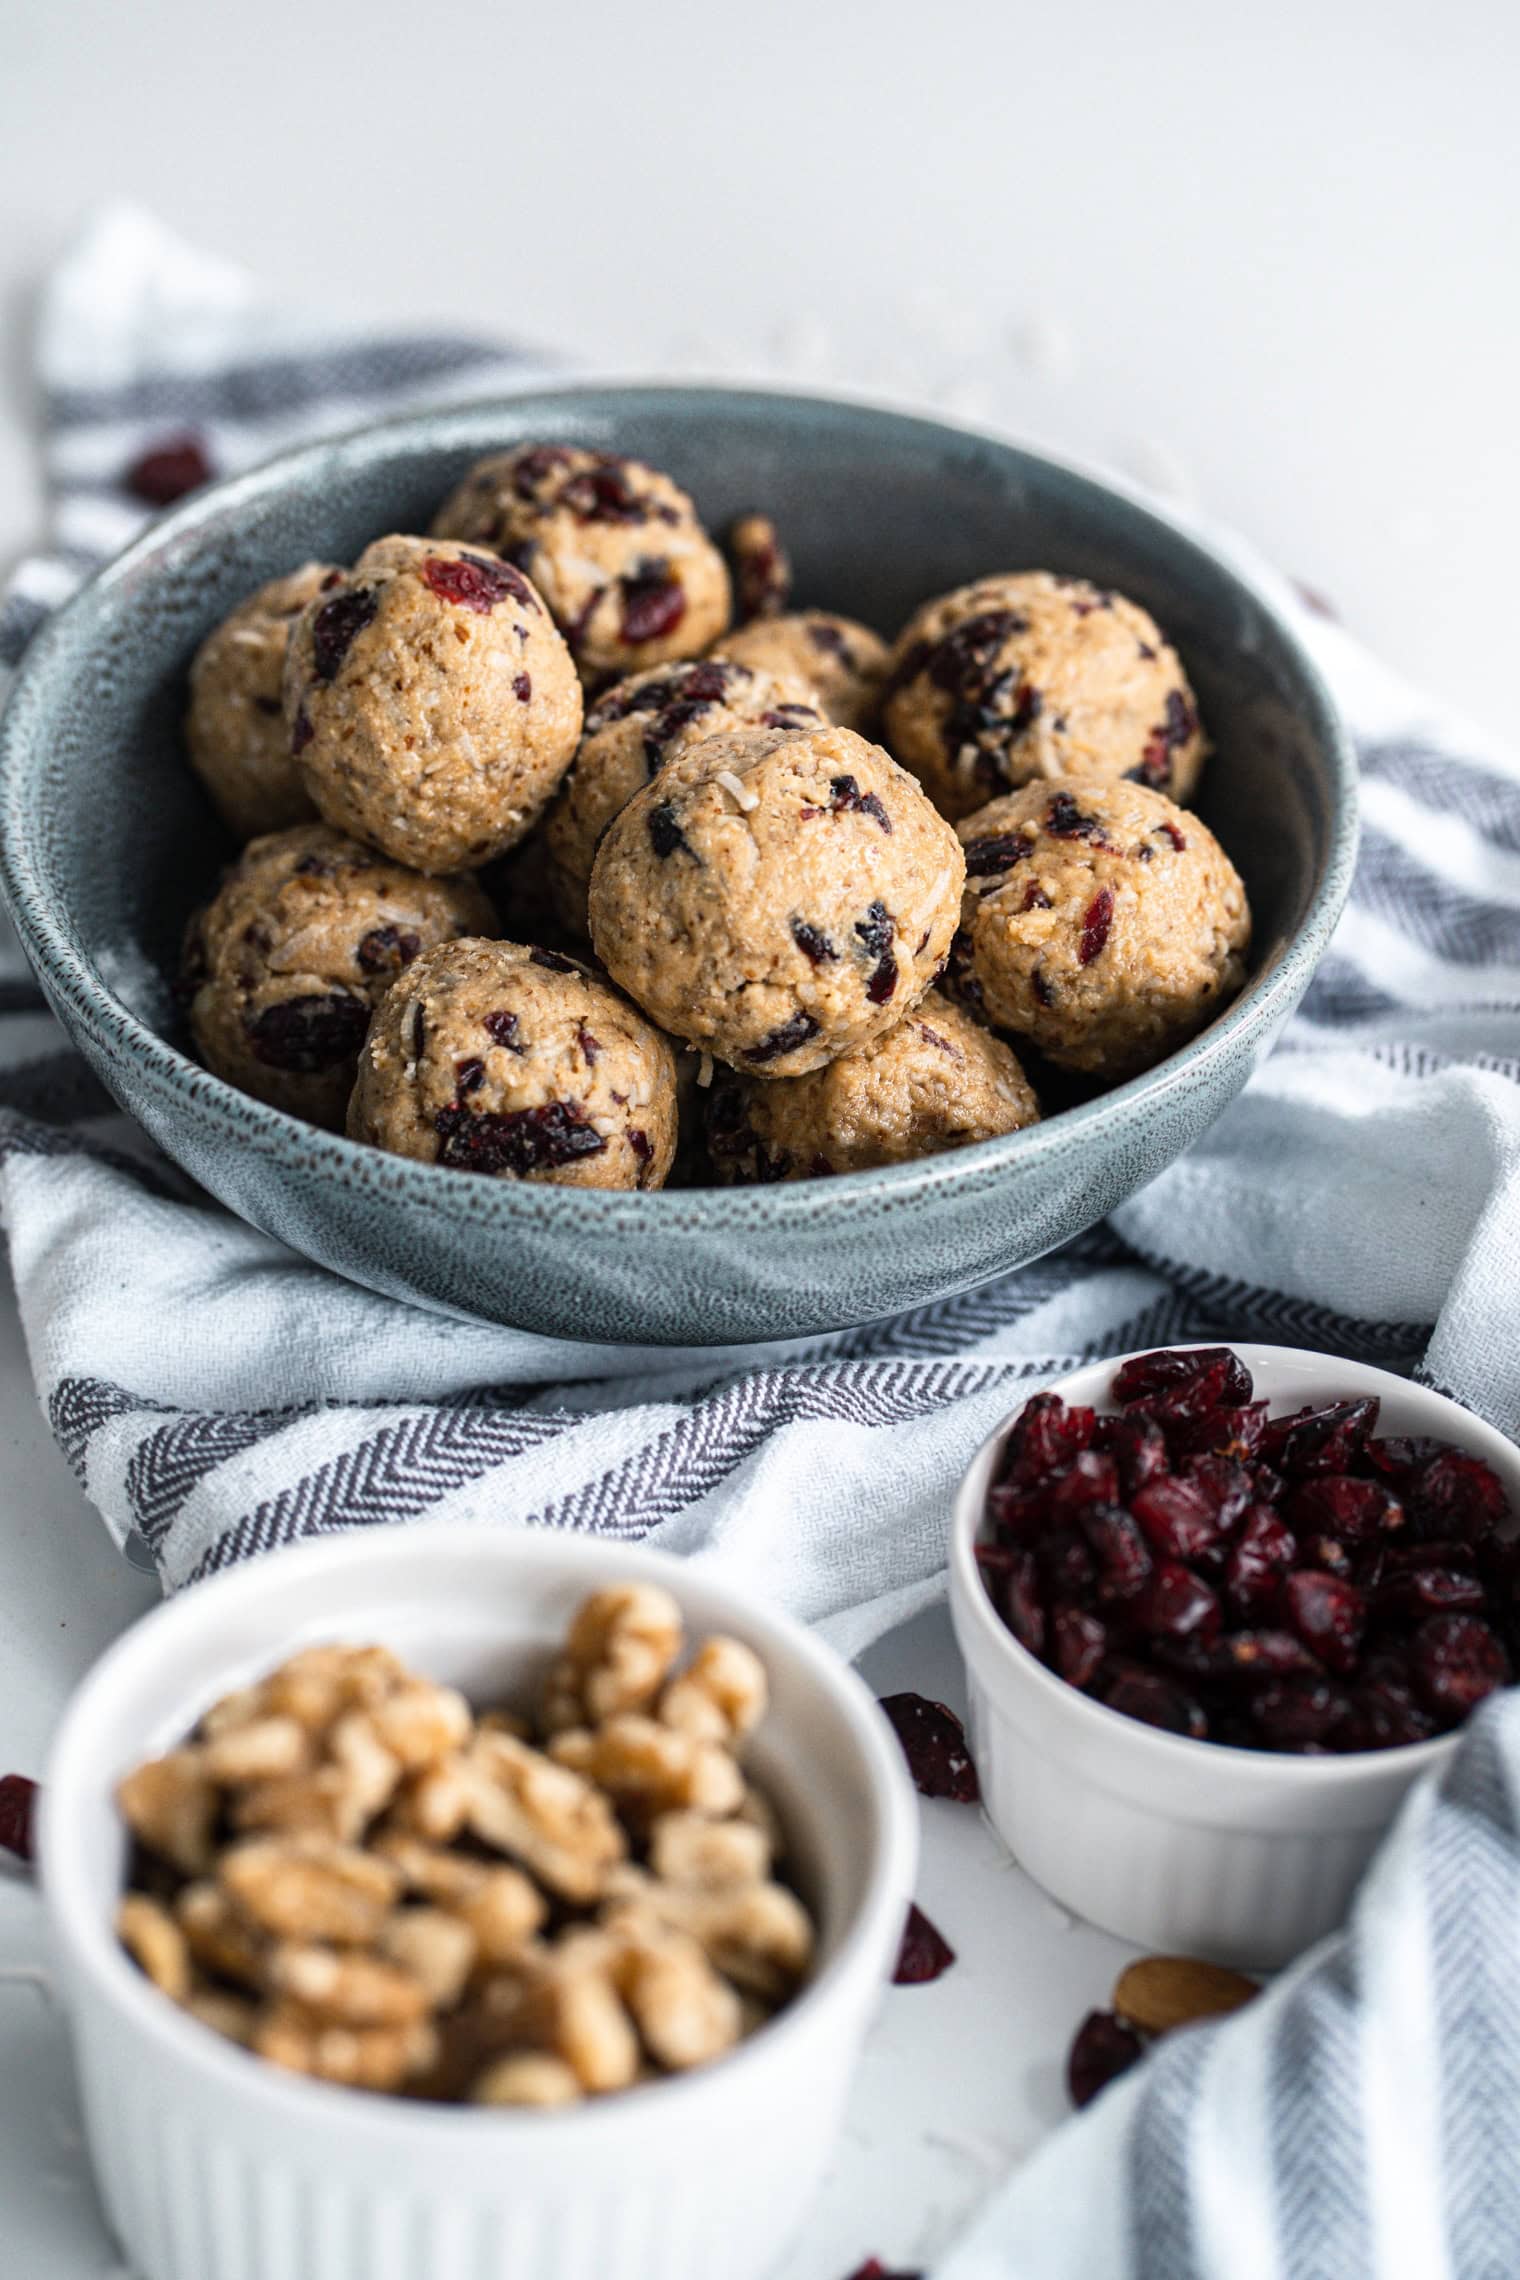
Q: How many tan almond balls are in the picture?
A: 11